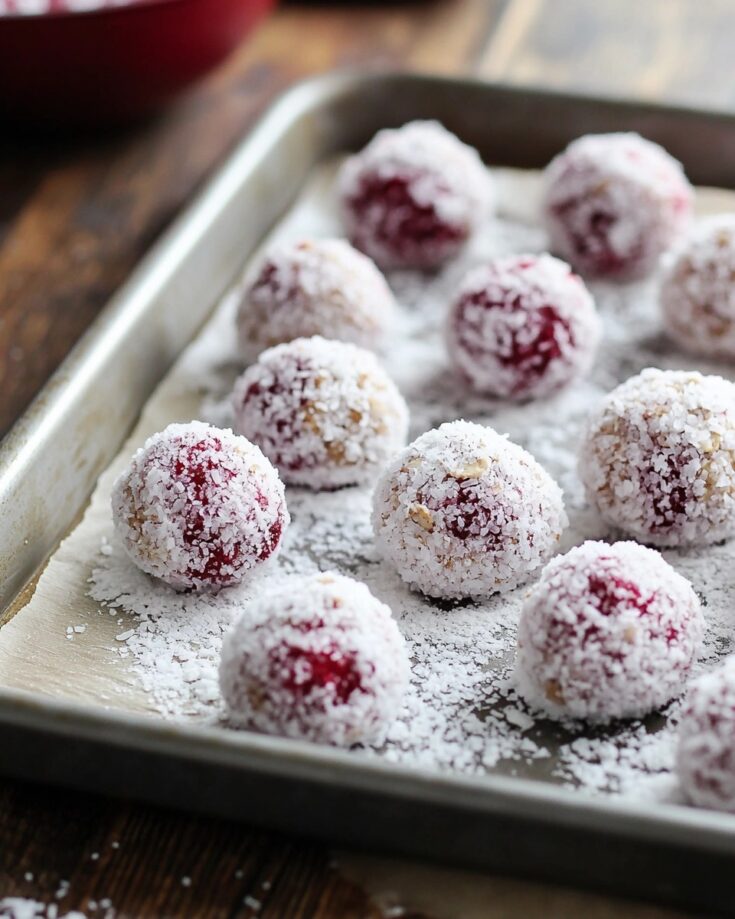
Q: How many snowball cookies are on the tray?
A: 12